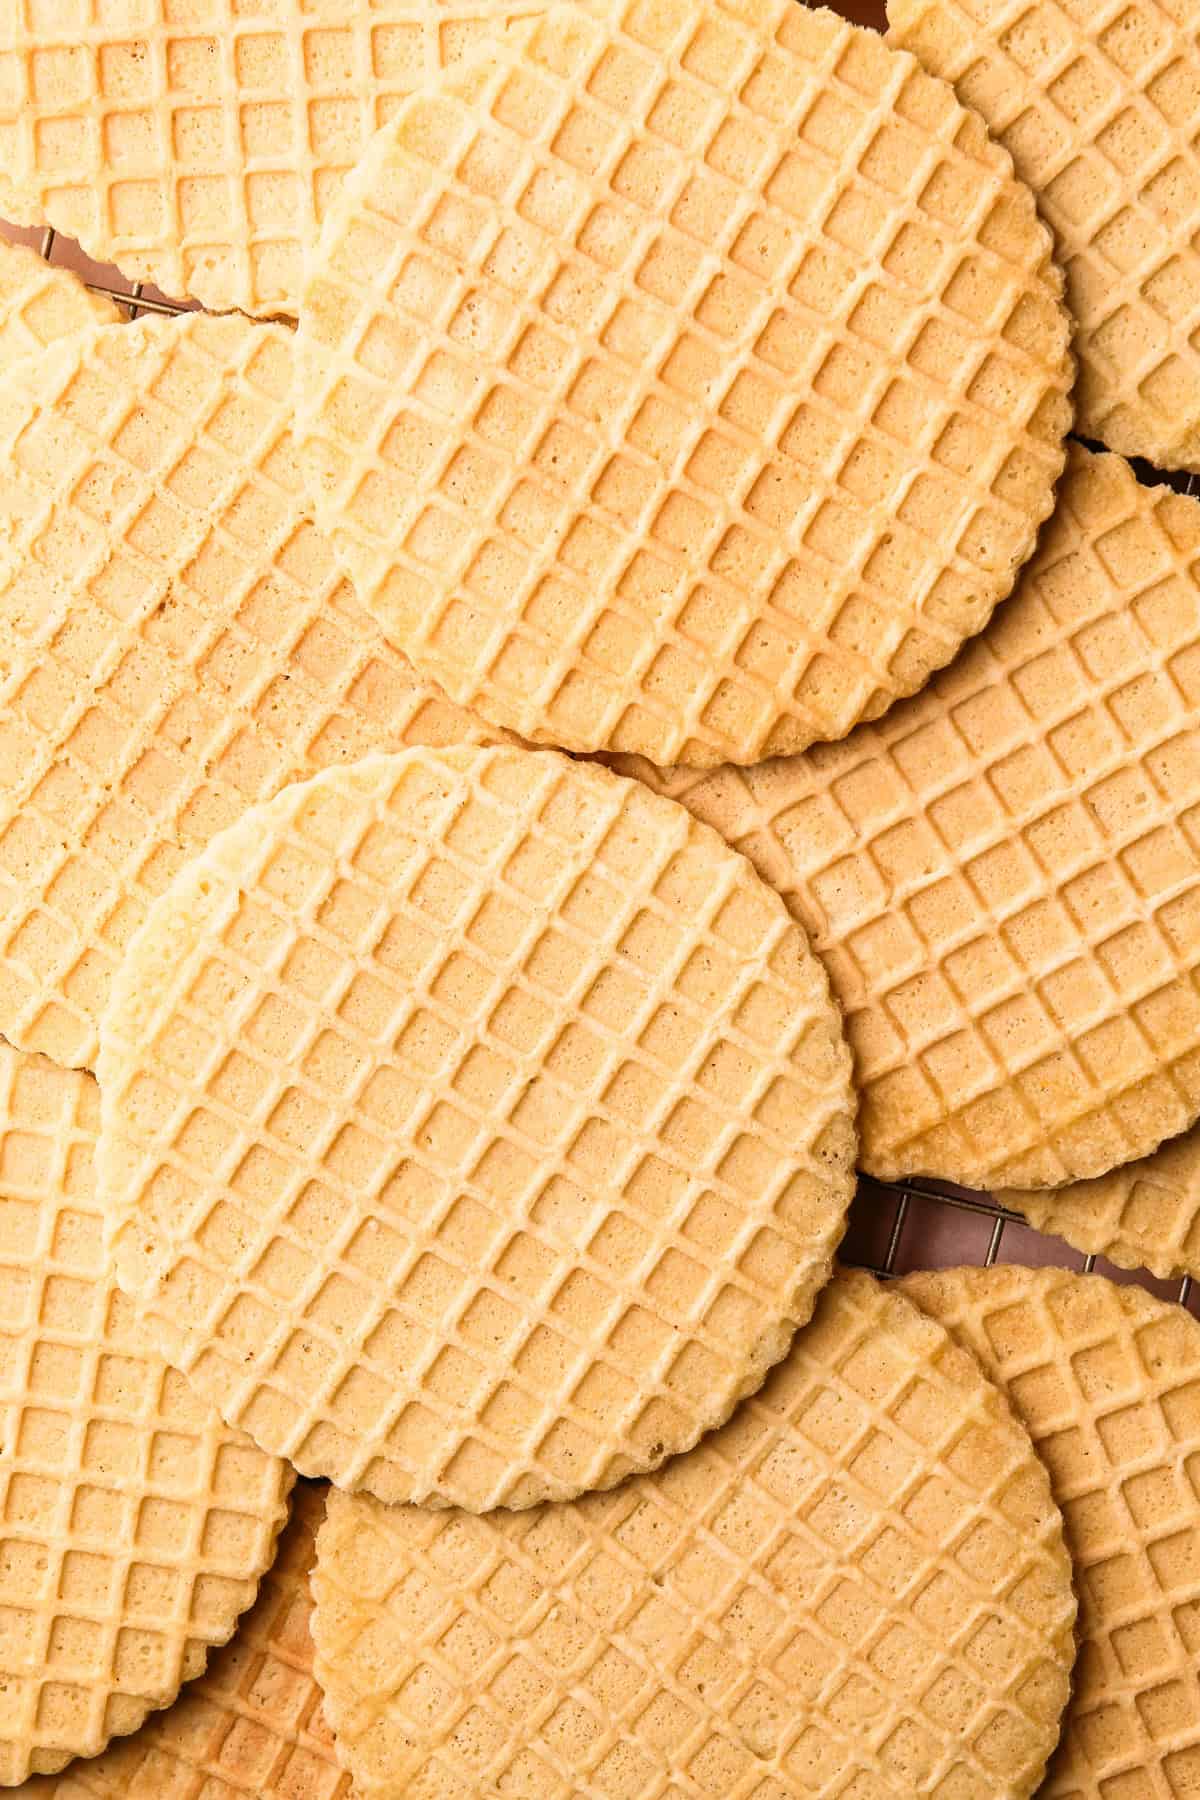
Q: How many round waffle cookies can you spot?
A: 12